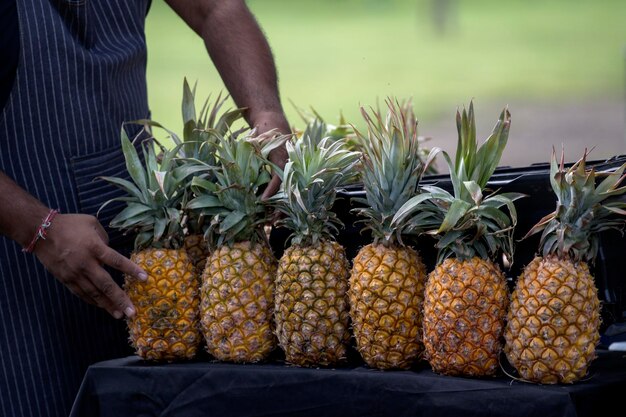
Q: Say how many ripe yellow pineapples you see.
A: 6